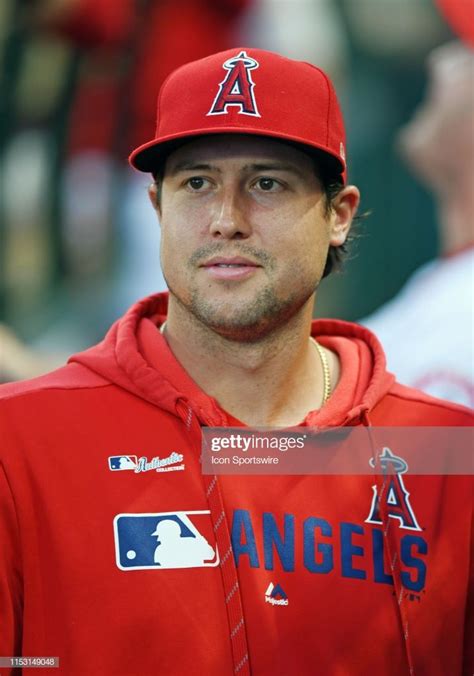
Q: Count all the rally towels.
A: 0